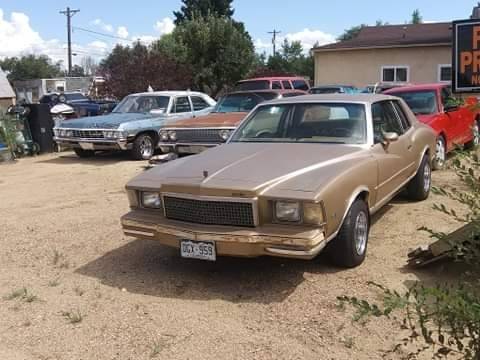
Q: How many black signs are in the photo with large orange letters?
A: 1